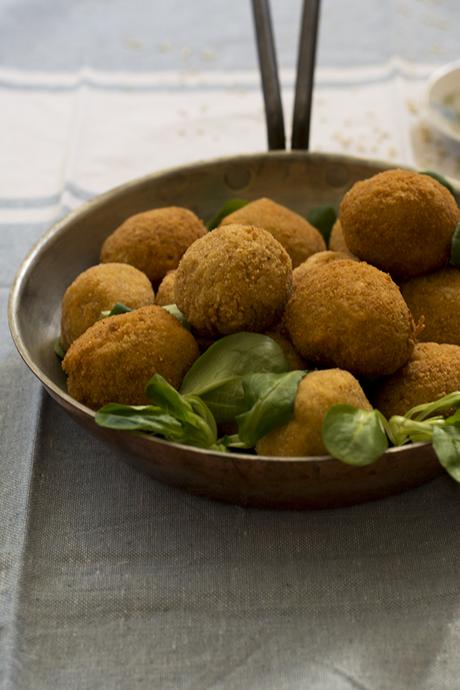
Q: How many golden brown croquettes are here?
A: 14